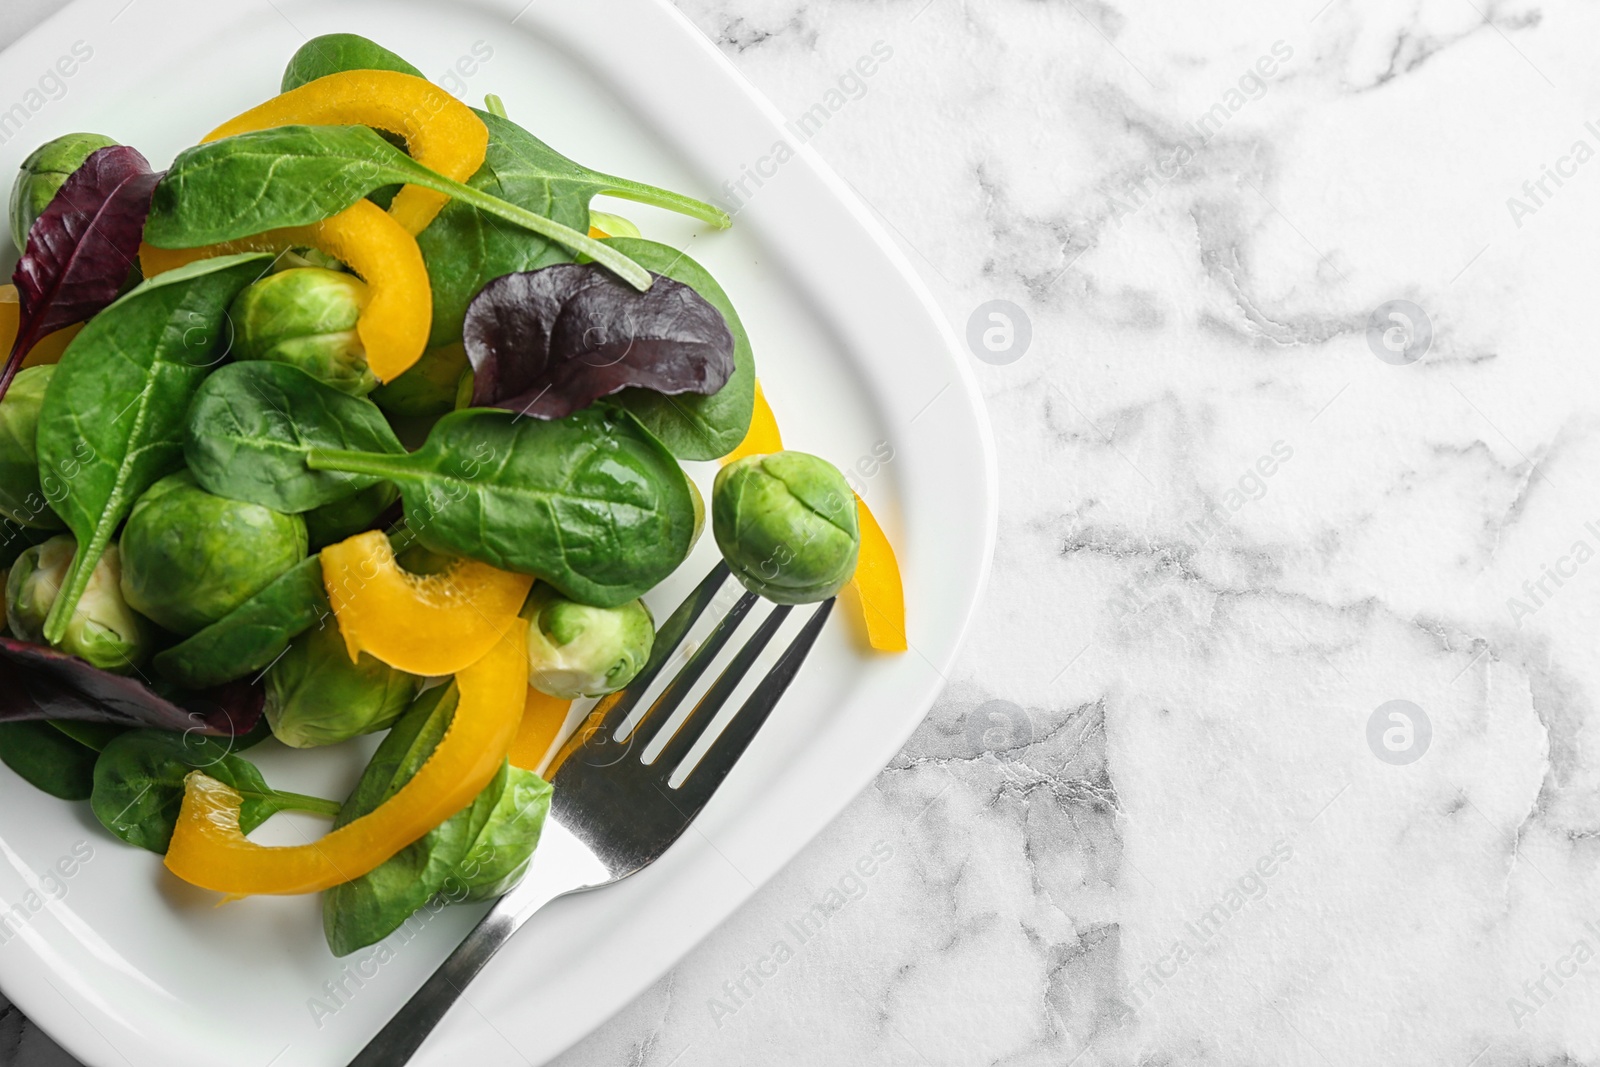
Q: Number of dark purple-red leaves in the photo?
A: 3